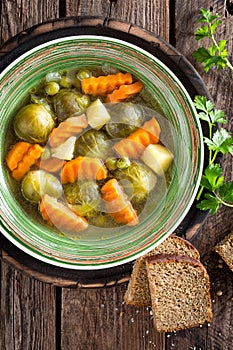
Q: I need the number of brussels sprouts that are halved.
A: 0